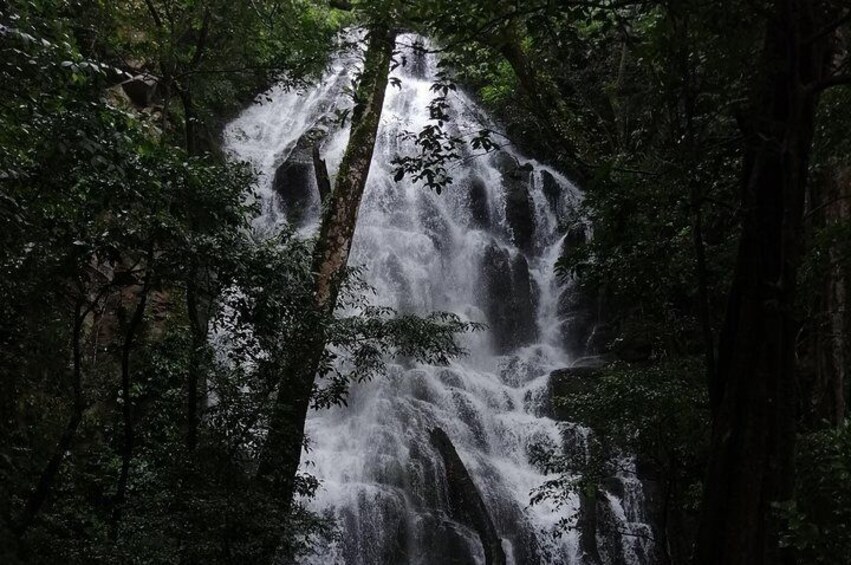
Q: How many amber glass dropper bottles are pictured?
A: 0